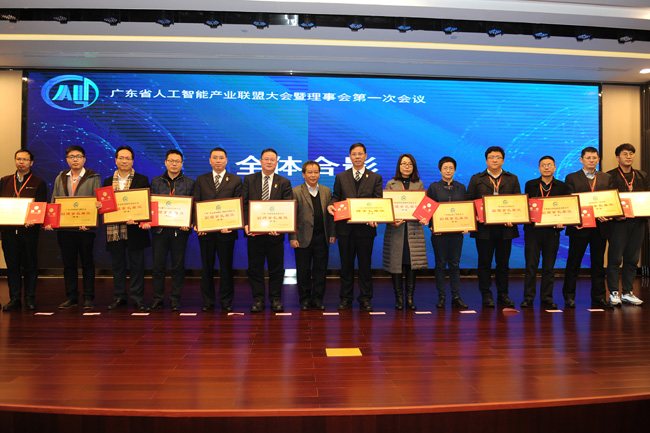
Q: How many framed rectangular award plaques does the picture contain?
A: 13